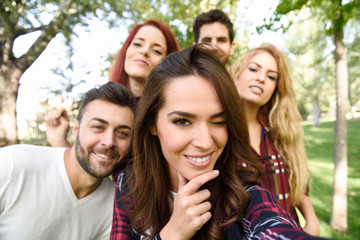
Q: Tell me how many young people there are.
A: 5